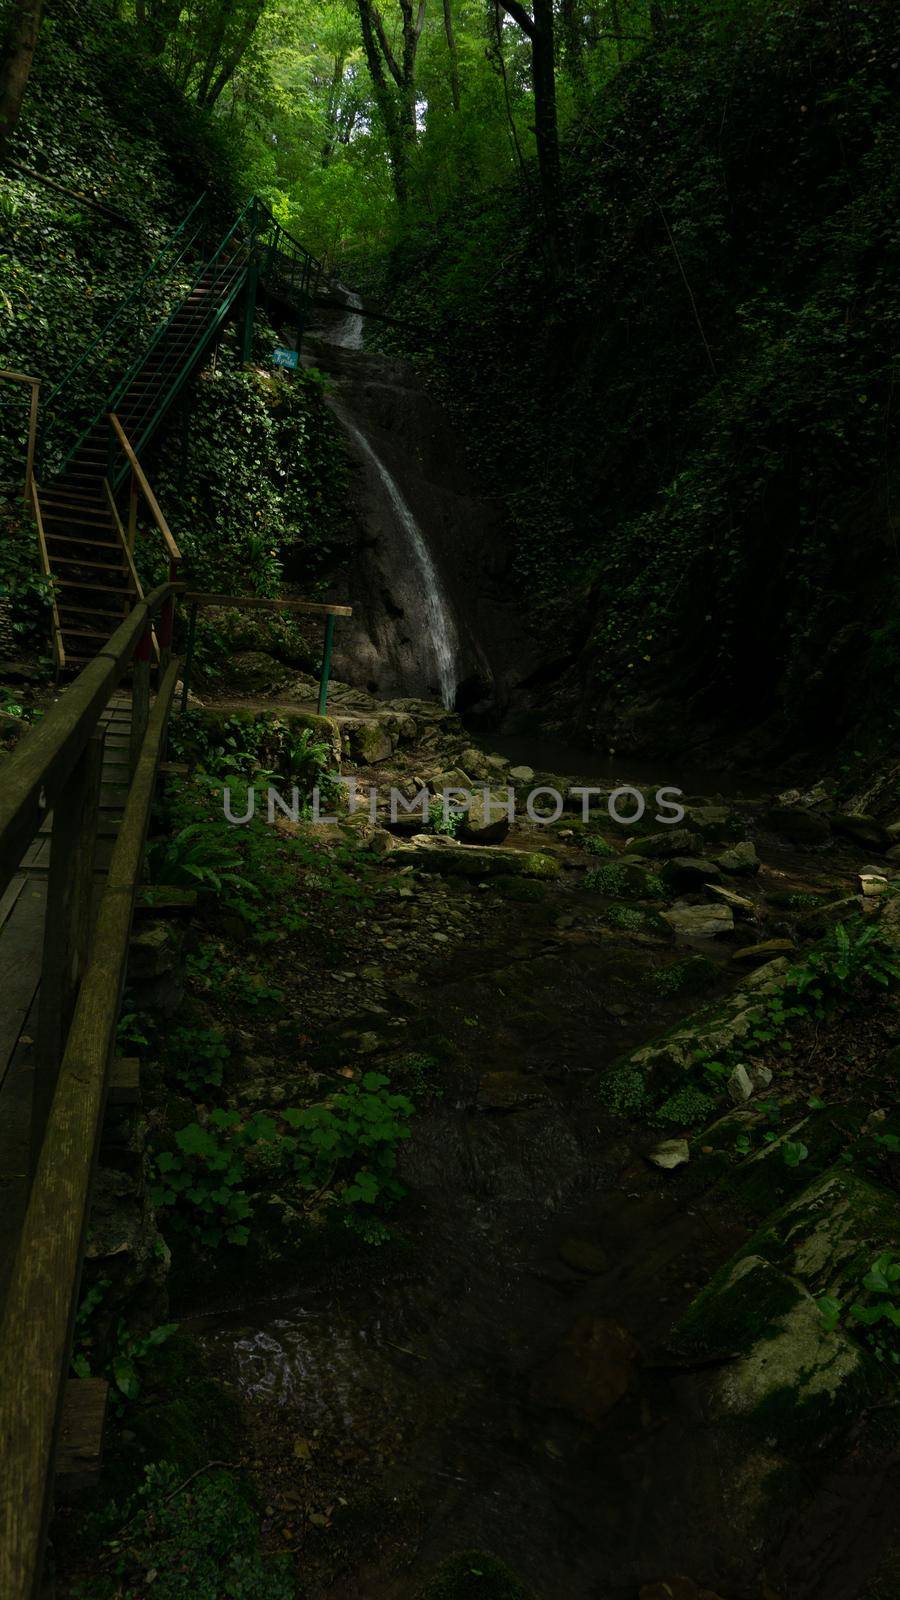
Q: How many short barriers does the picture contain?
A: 1